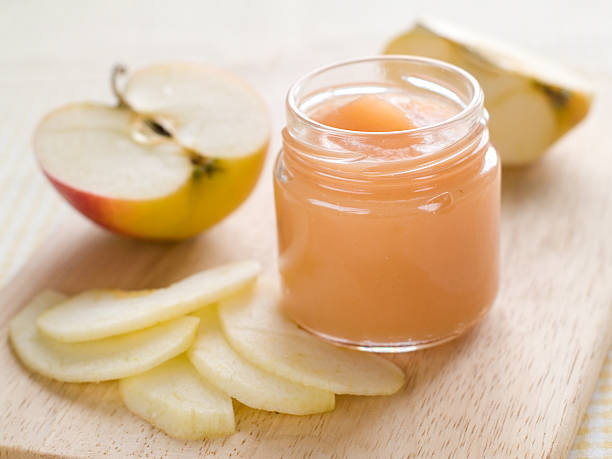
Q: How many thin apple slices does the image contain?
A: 5